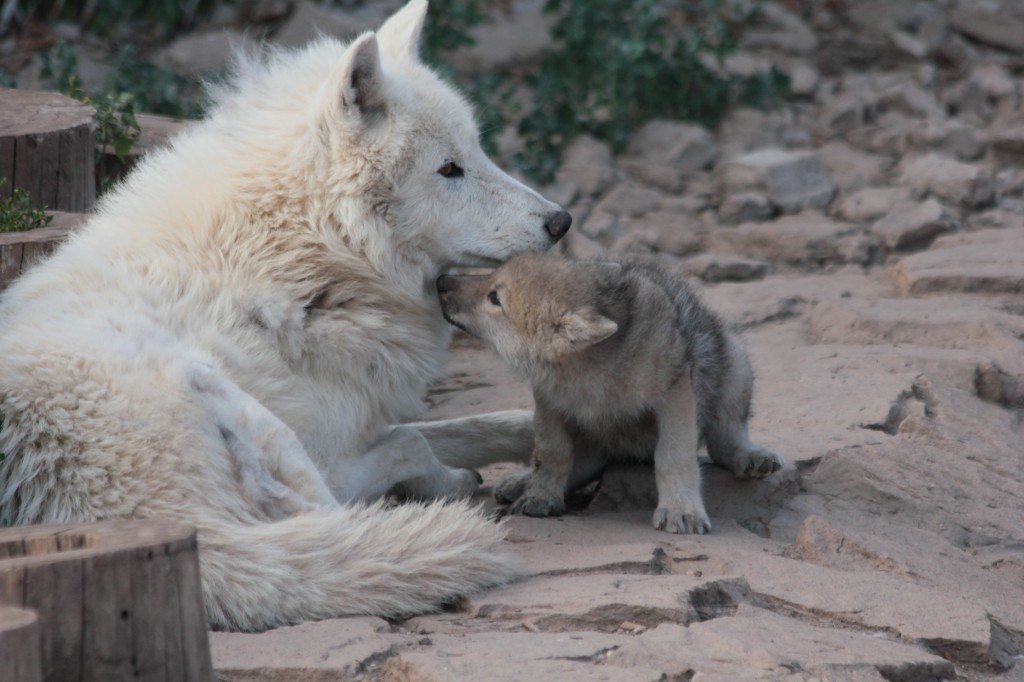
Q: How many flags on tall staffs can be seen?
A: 0